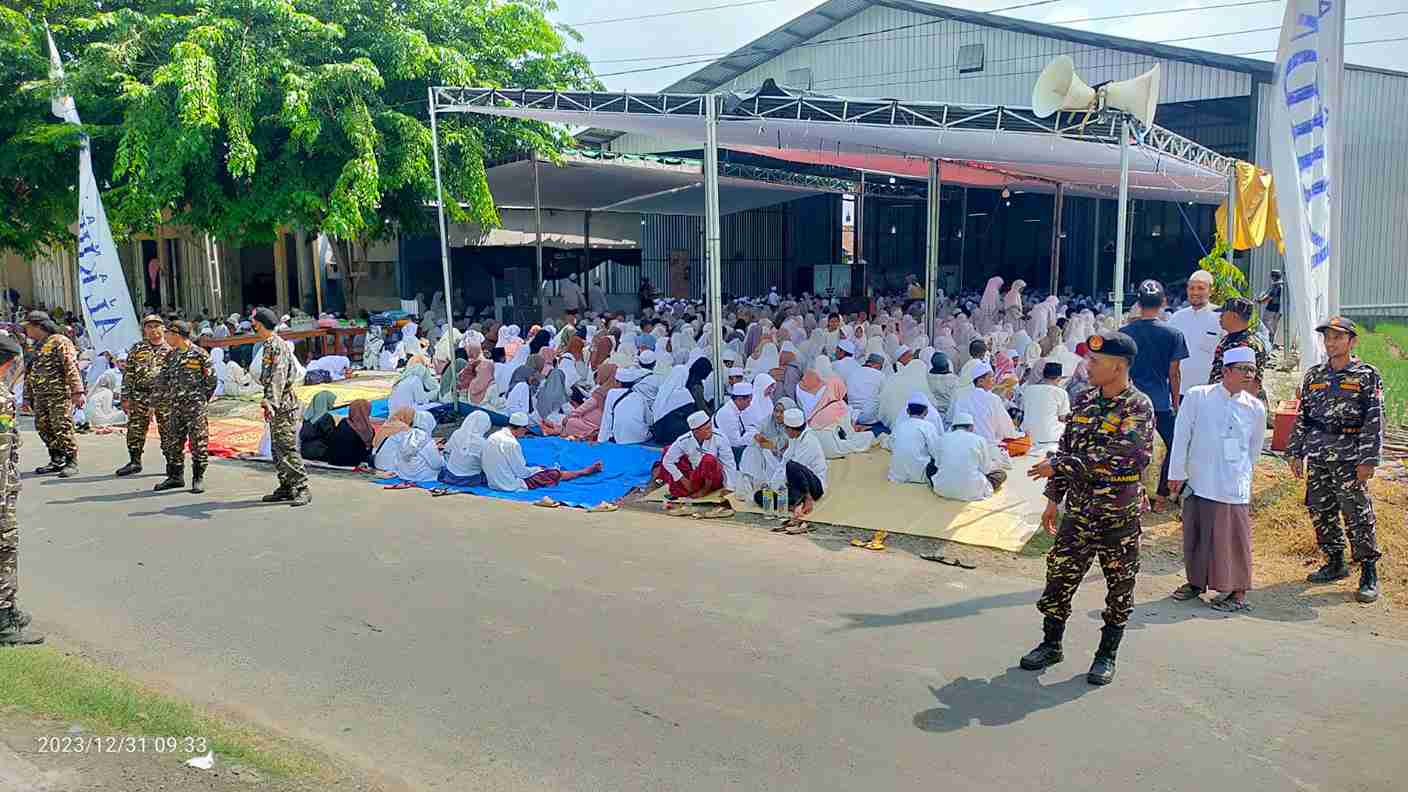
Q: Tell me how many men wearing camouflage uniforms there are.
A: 8